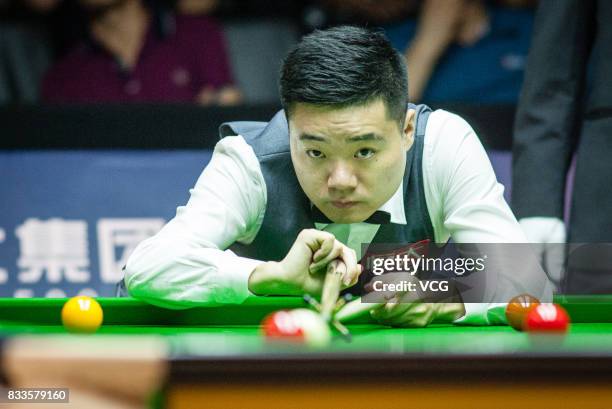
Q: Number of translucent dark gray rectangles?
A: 2